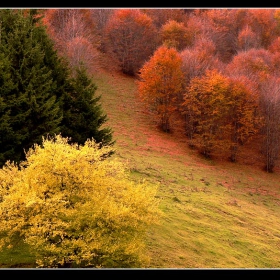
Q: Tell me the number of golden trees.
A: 1